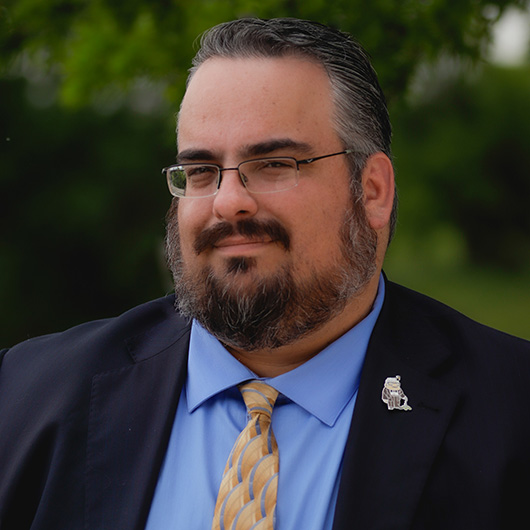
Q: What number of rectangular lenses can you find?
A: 2